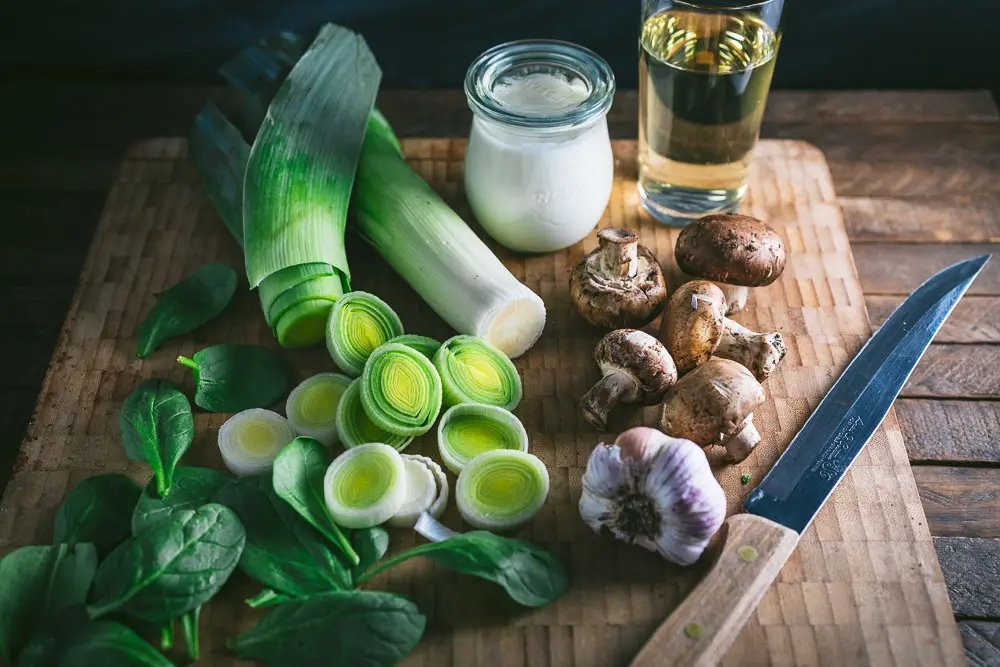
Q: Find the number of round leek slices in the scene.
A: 11